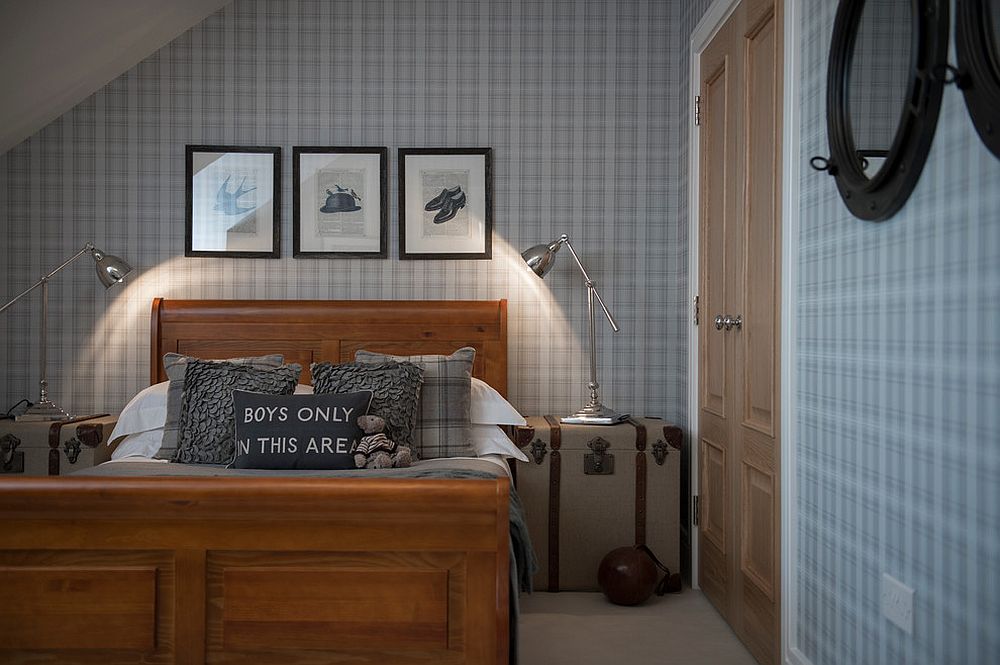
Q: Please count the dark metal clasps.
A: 5